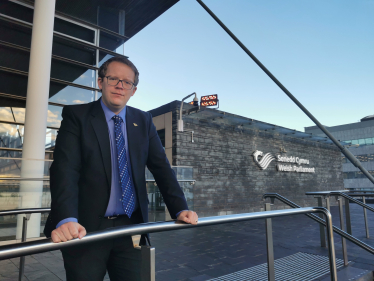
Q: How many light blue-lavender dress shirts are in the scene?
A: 1